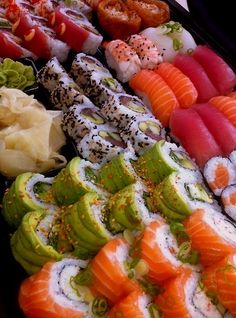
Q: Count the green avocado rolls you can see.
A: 8